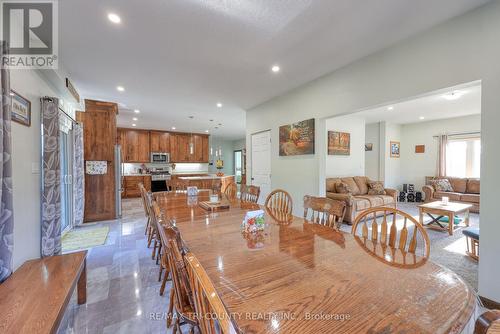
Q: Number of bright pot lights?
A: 11